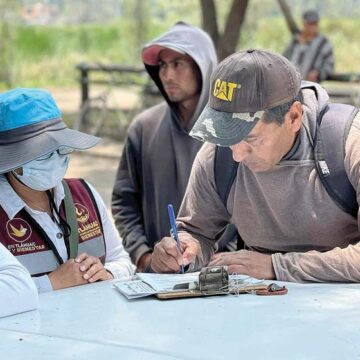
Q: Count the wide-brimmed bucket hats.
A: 1